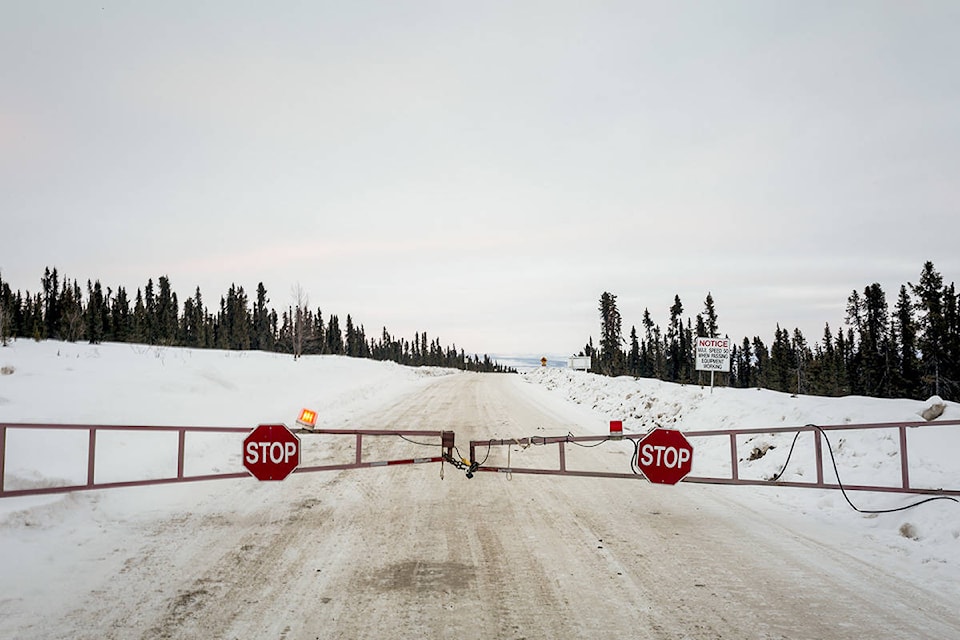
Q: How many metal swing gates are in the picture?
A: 2